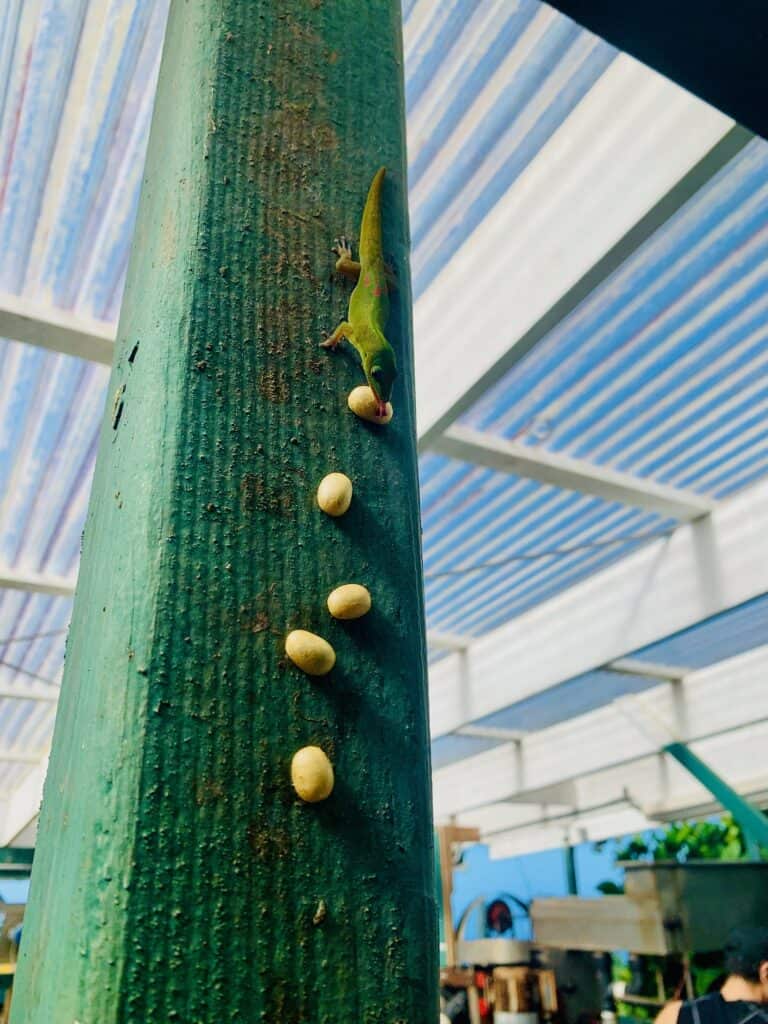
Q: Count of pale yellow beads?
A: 5